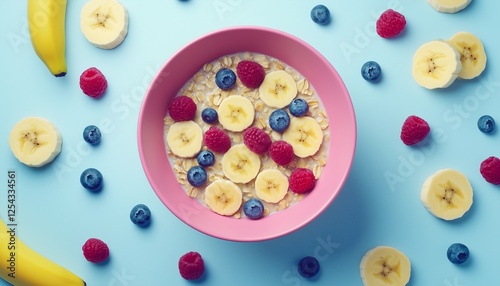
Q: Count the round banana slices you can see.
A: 14